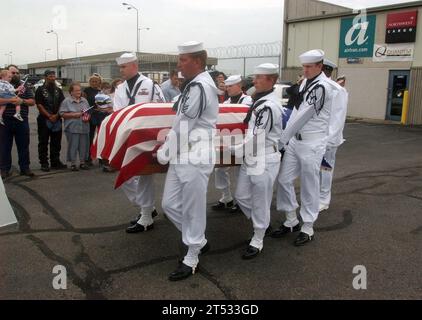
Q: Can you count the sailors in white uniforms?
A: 6